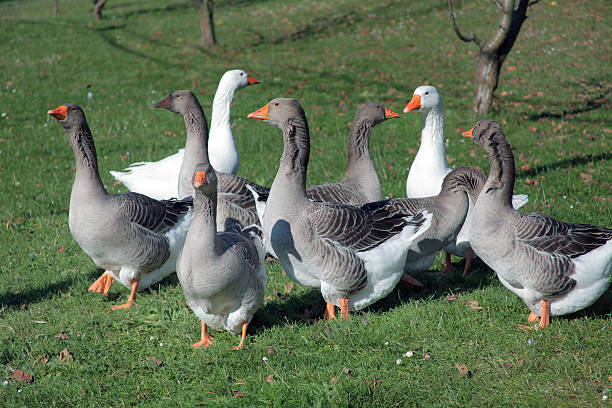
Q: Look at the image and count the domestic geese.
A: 9